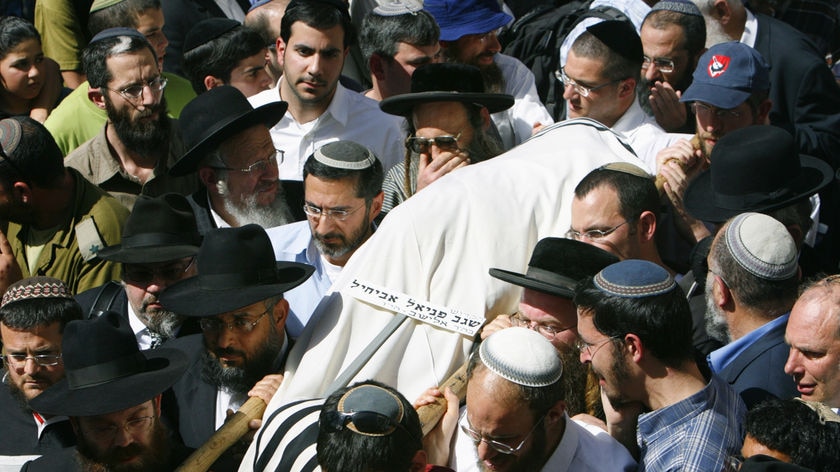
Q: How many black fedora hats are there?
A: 7